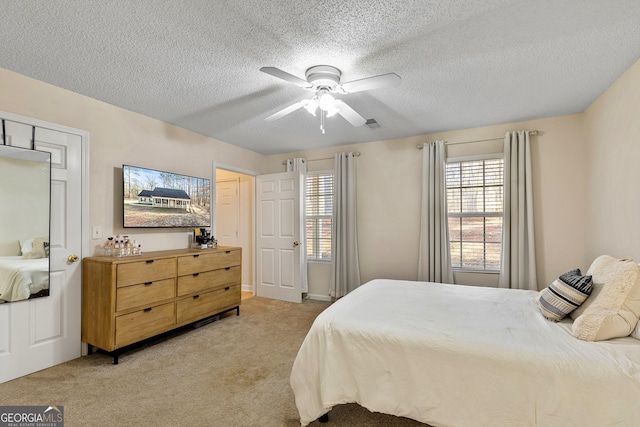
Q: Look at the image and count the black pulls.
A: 9